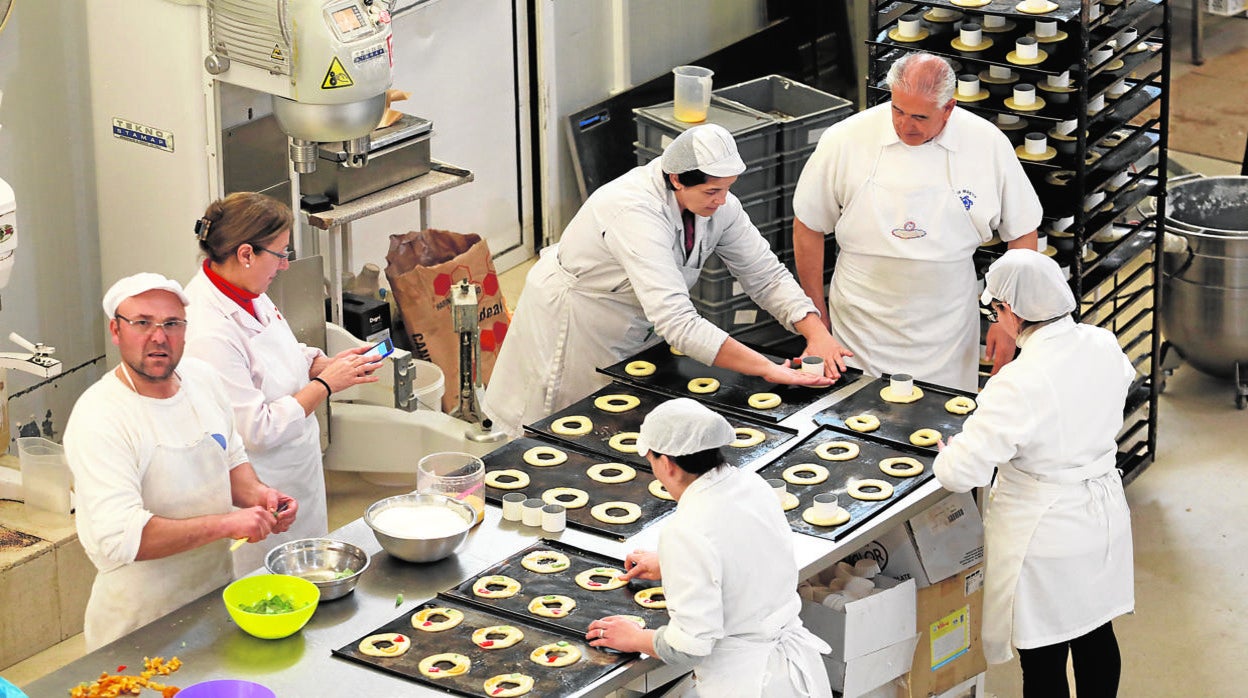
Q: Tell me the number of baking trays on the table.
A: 7